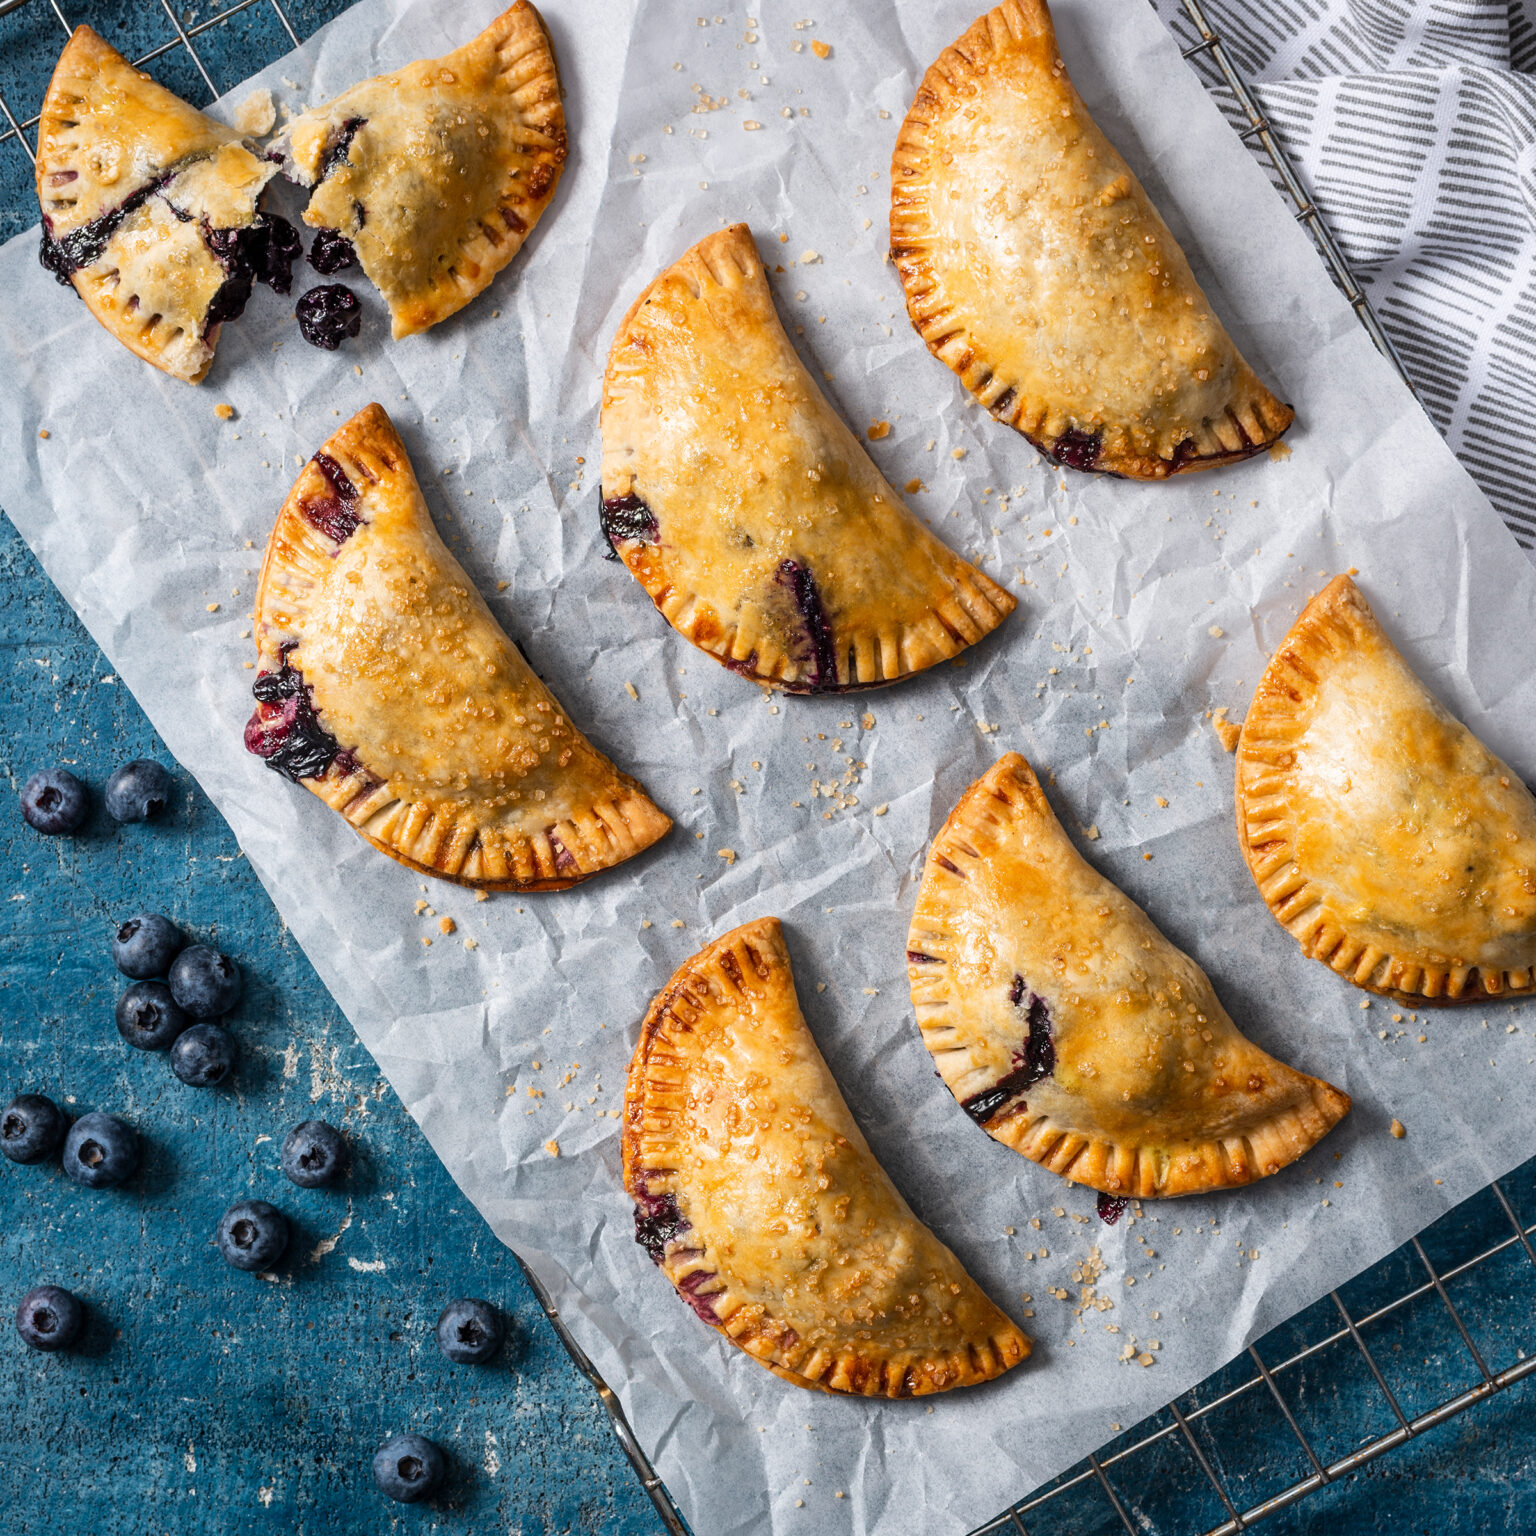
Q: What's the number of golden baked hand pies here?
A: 7